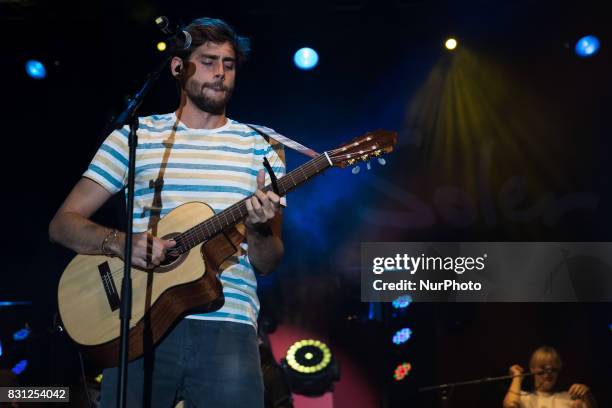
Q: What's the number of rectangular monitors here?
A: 0